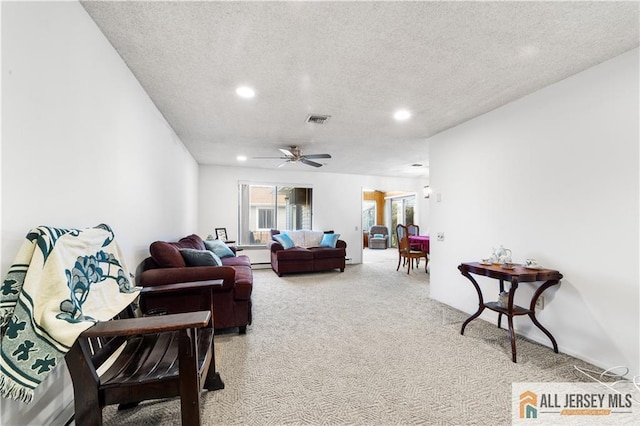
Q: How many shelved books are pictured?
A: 0